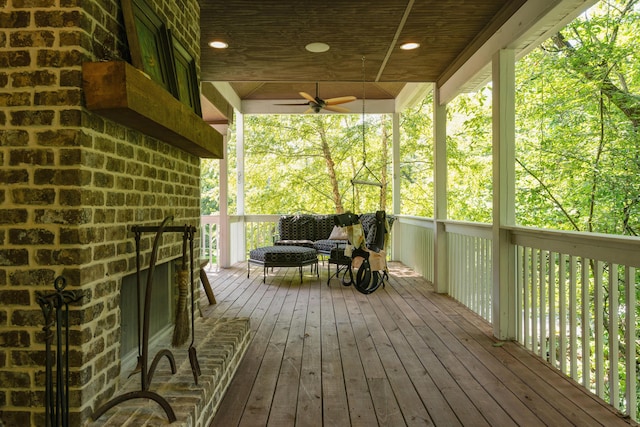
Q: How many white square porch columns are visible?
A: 5